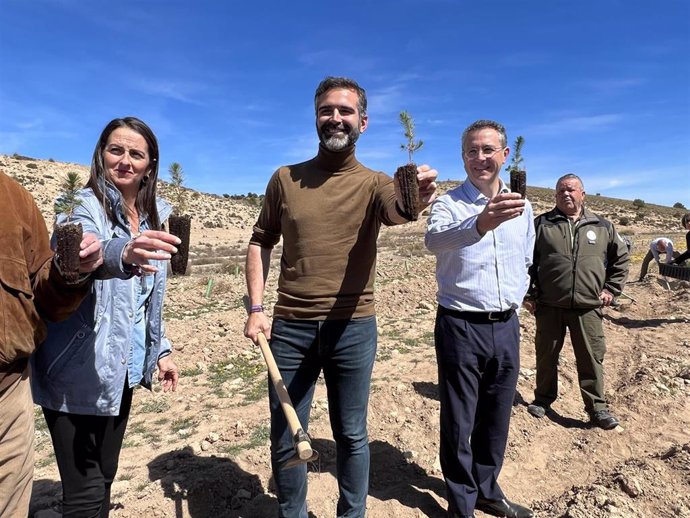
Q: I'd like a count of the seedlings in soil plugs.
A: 4